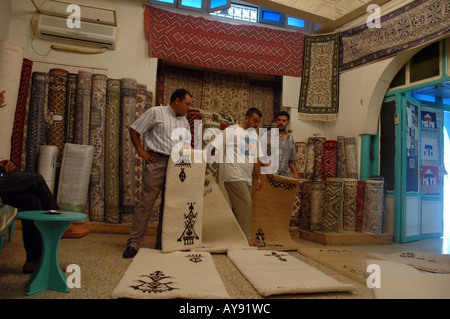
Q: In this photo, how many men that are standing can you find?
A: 3